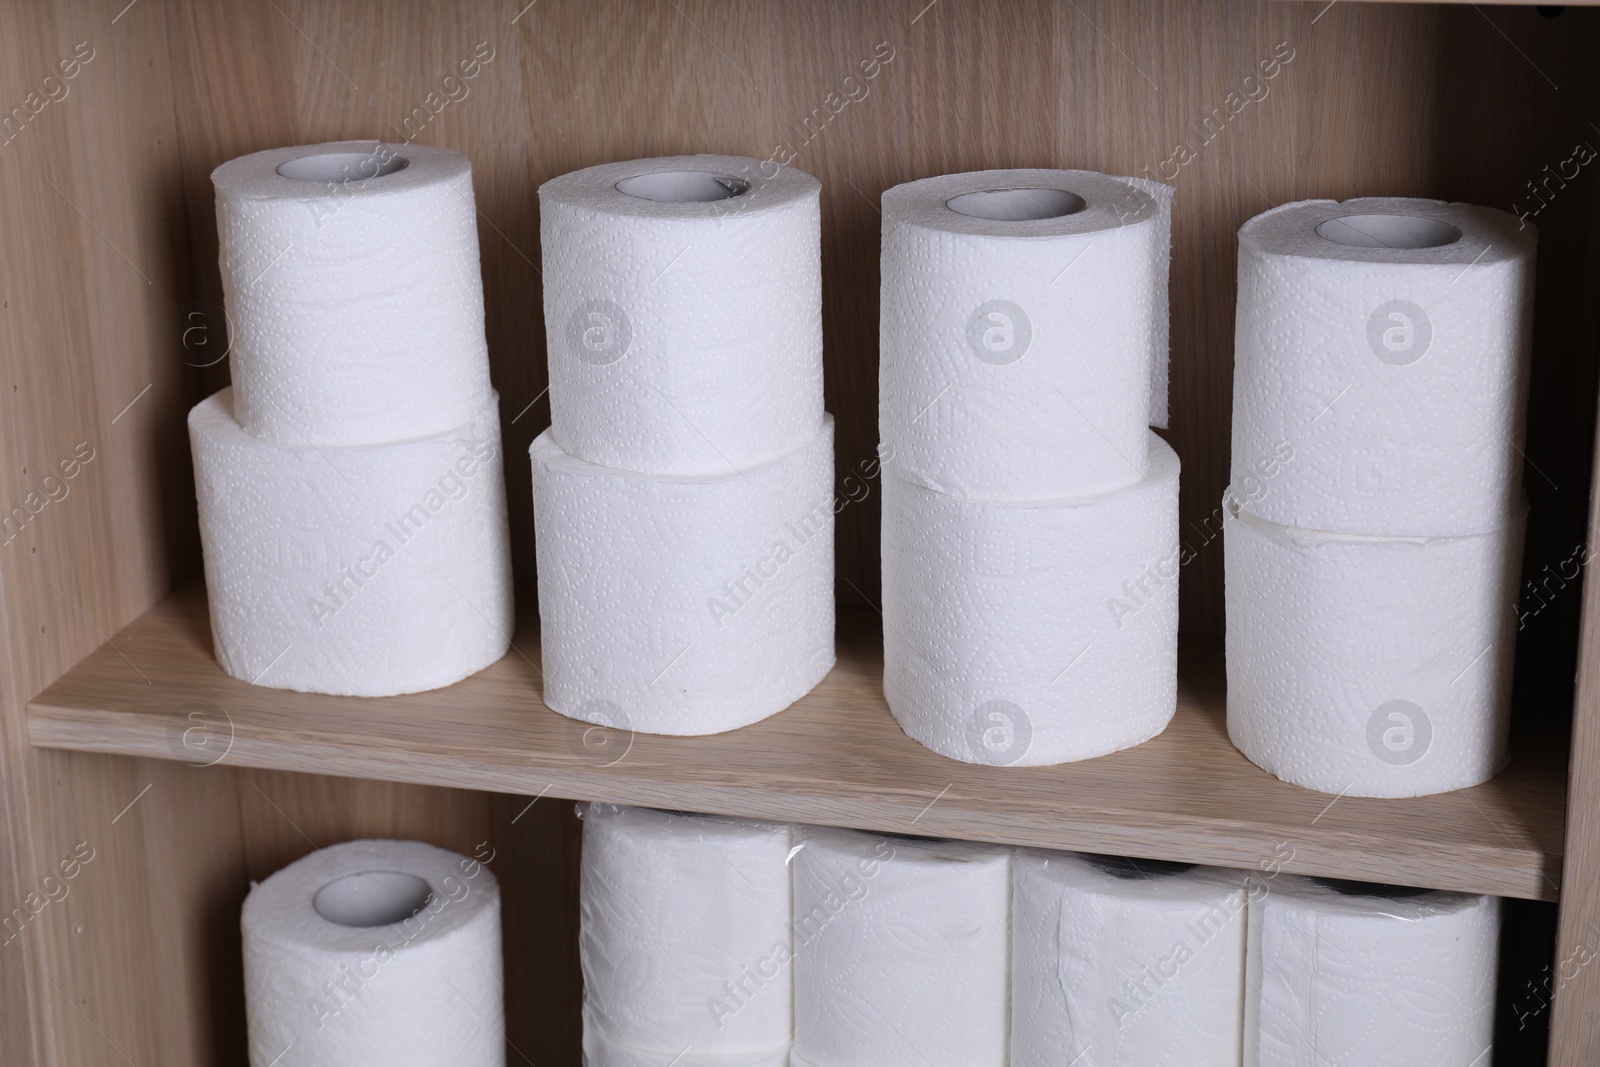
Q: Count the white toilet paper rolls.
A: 13